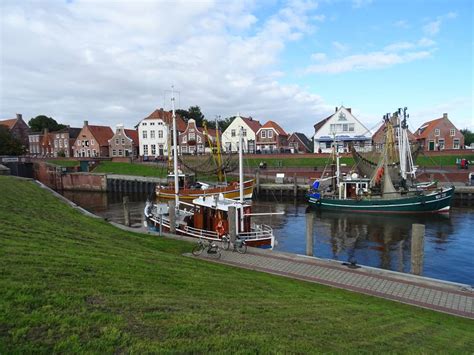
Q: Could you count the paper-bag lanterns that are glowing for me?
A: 0